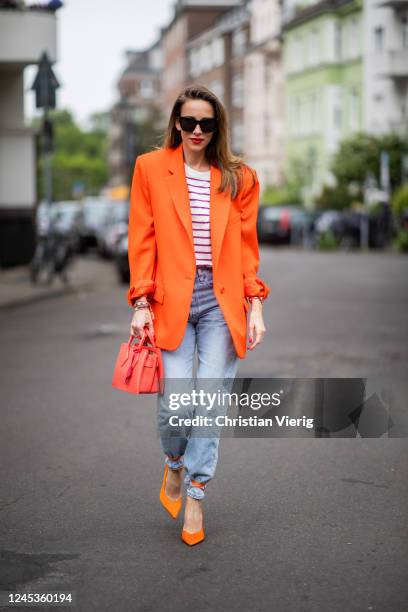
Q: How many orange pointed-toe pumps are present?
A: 2